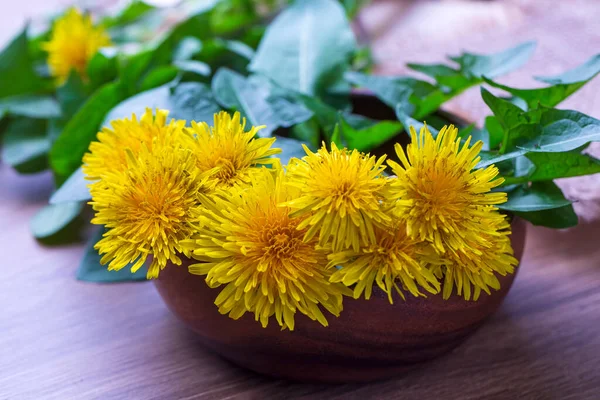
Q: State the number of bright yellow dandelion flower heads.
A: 9